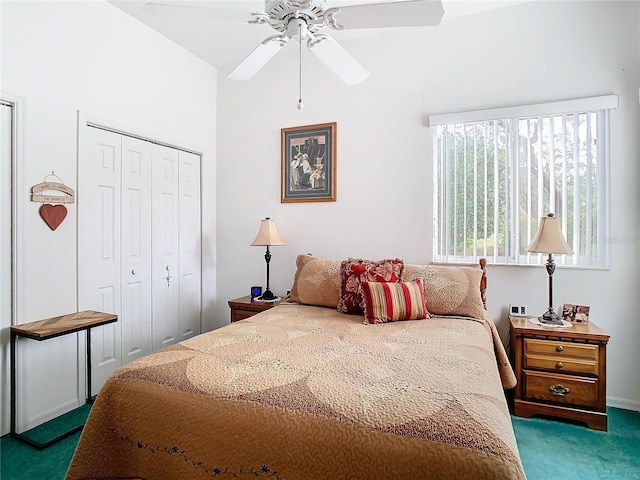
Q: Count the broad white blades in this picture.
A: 4